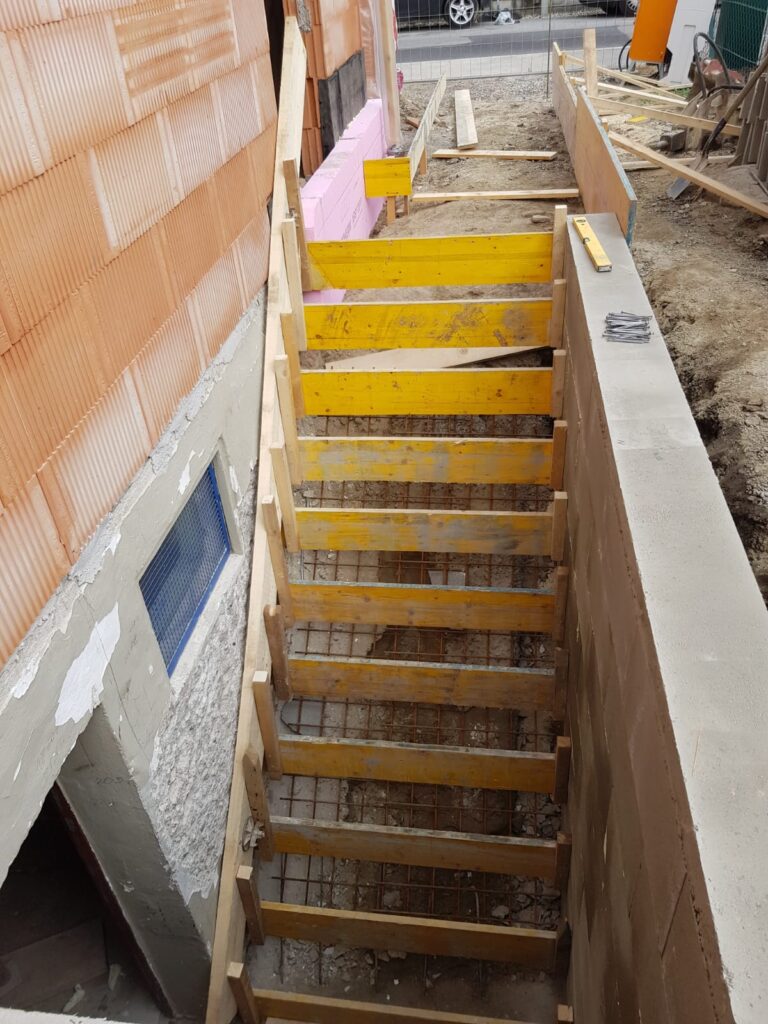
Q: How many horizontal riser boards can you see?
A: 11